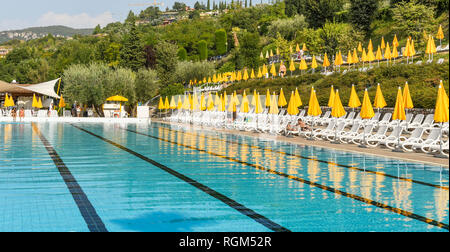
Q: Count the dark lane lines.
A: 4